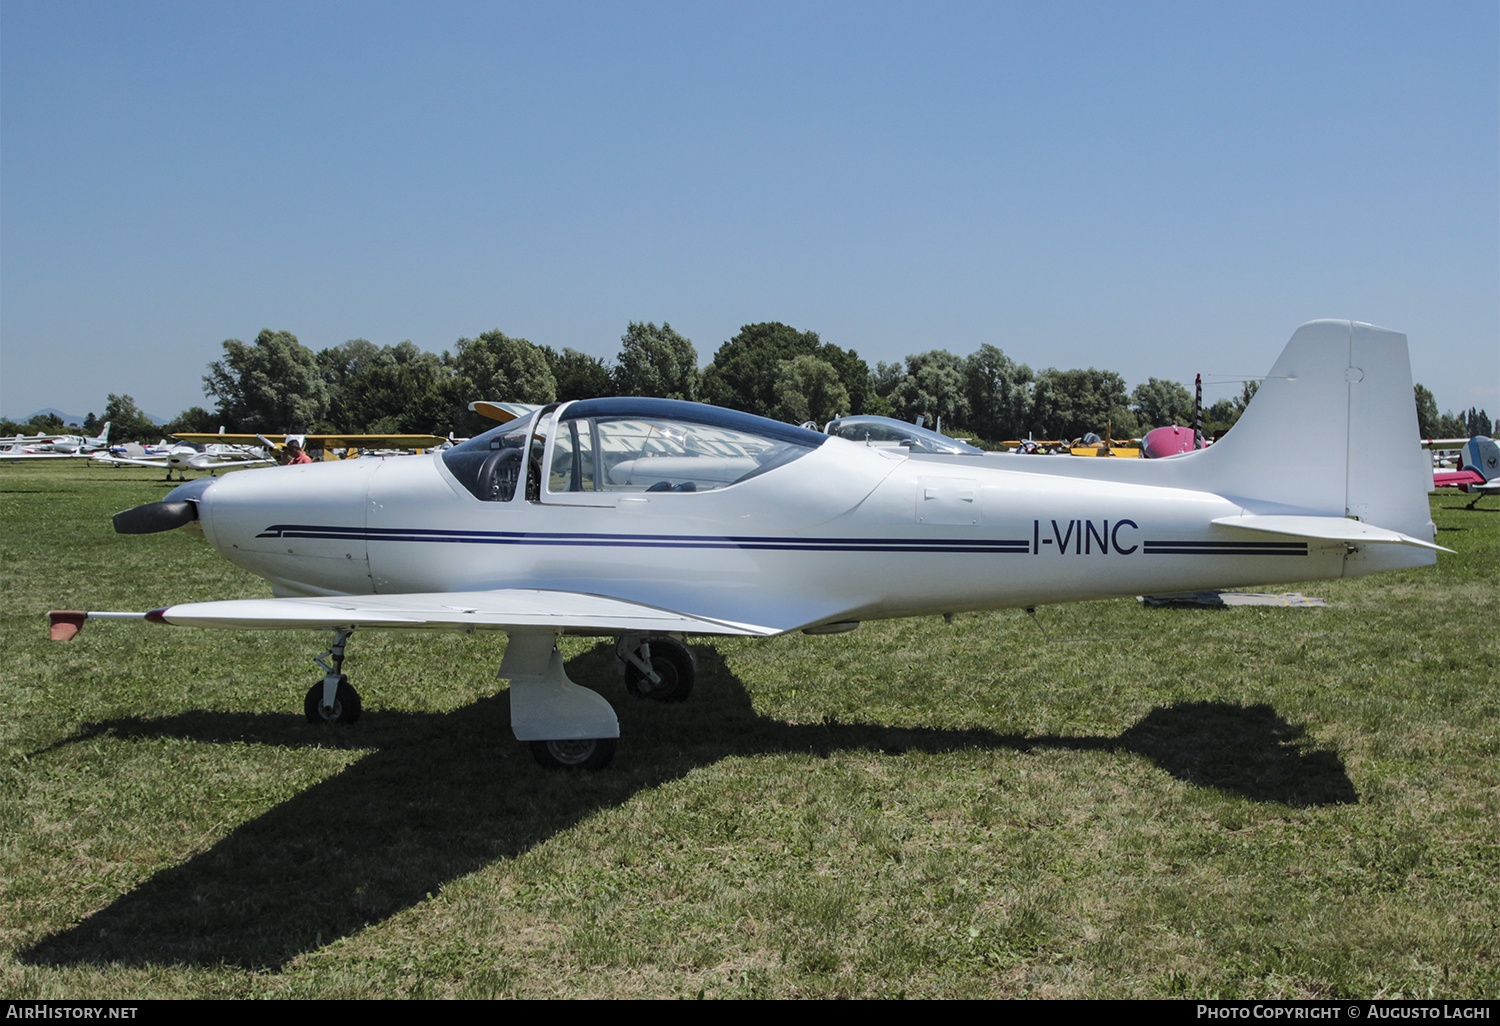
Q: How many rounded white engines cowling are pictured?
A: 1